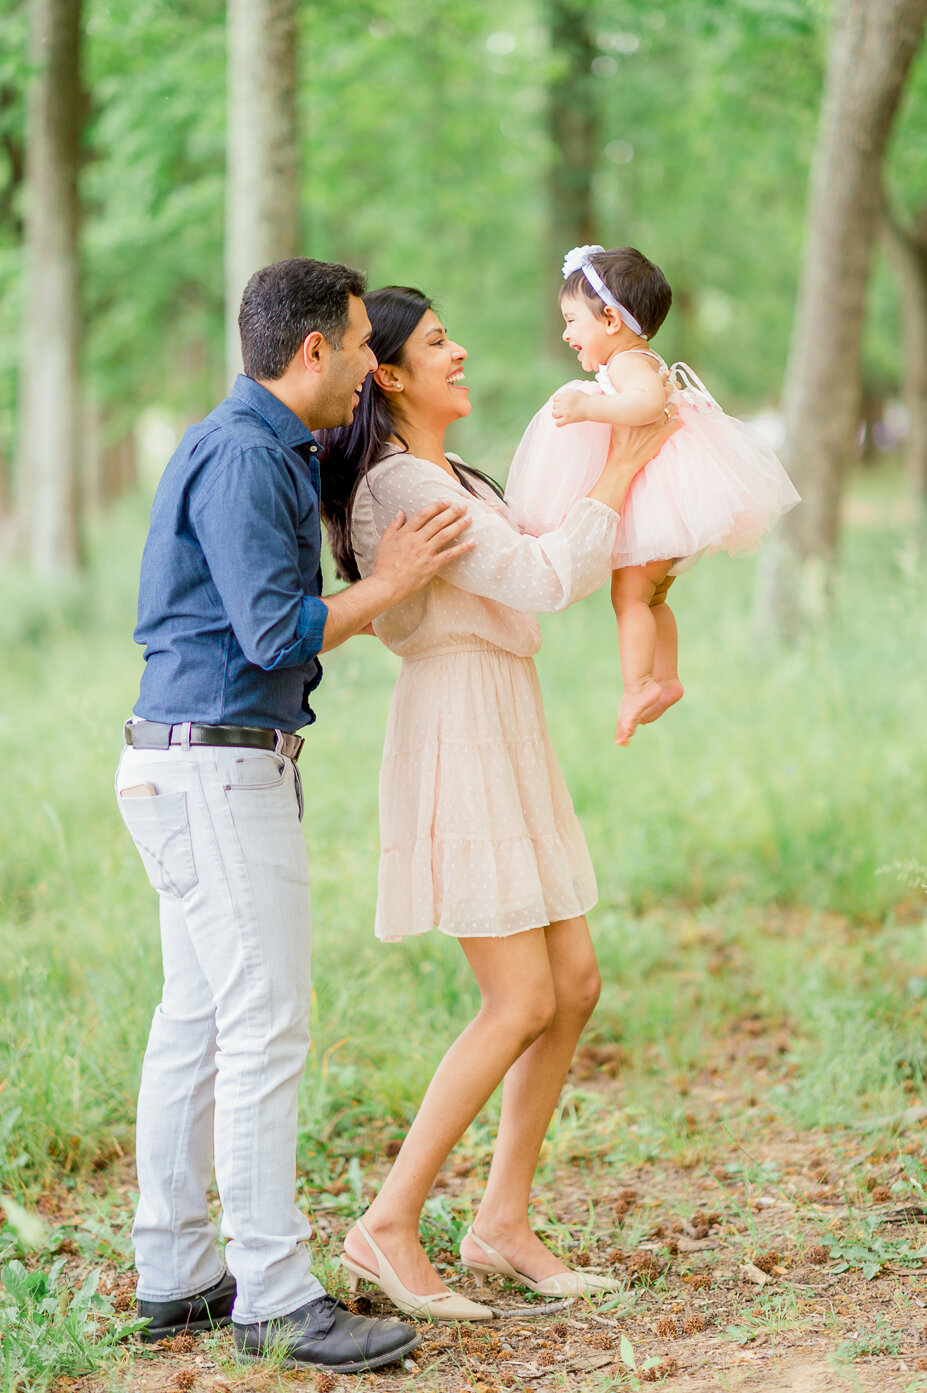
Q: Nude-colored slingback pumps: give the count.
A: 2